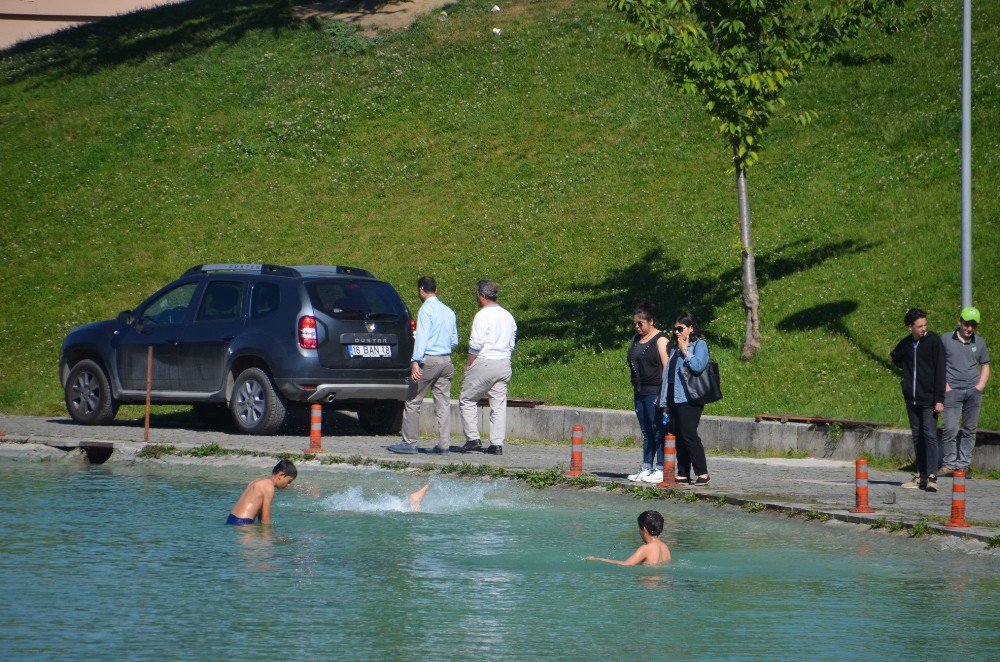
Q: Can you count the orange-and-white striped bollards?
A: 5